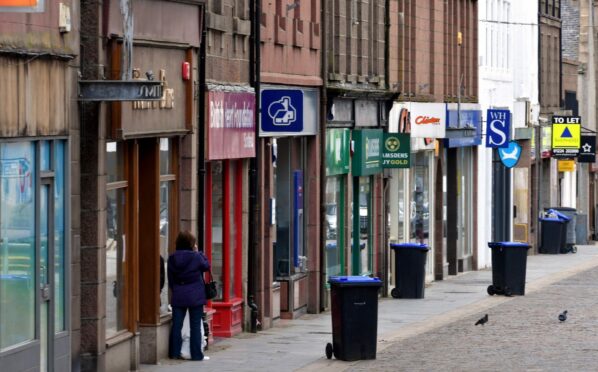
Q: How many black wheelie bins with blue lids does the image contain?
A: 4